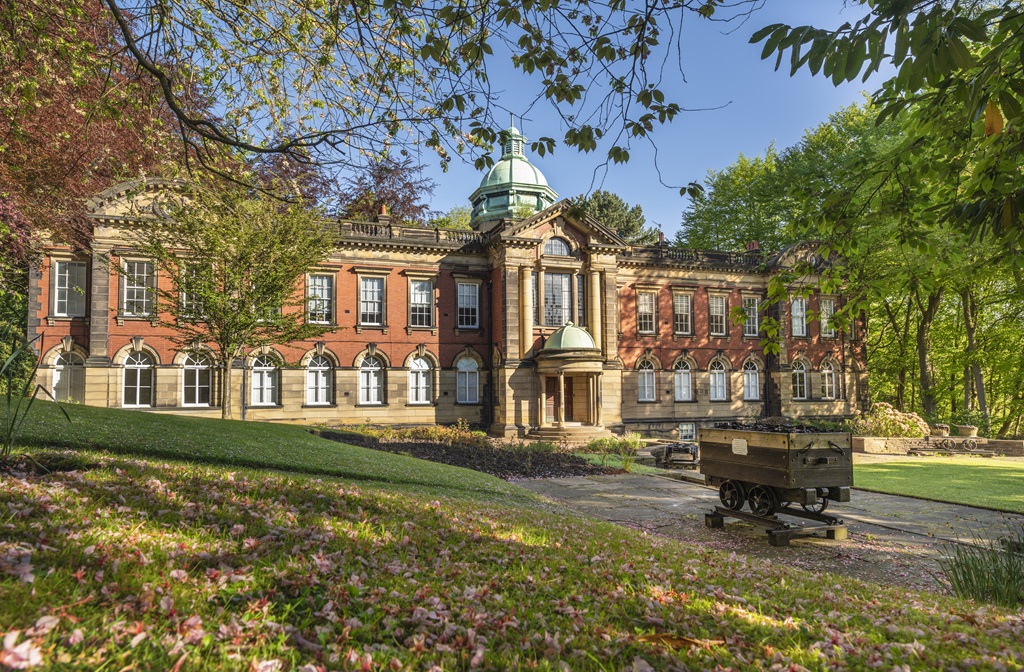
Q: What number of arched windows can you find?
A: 15